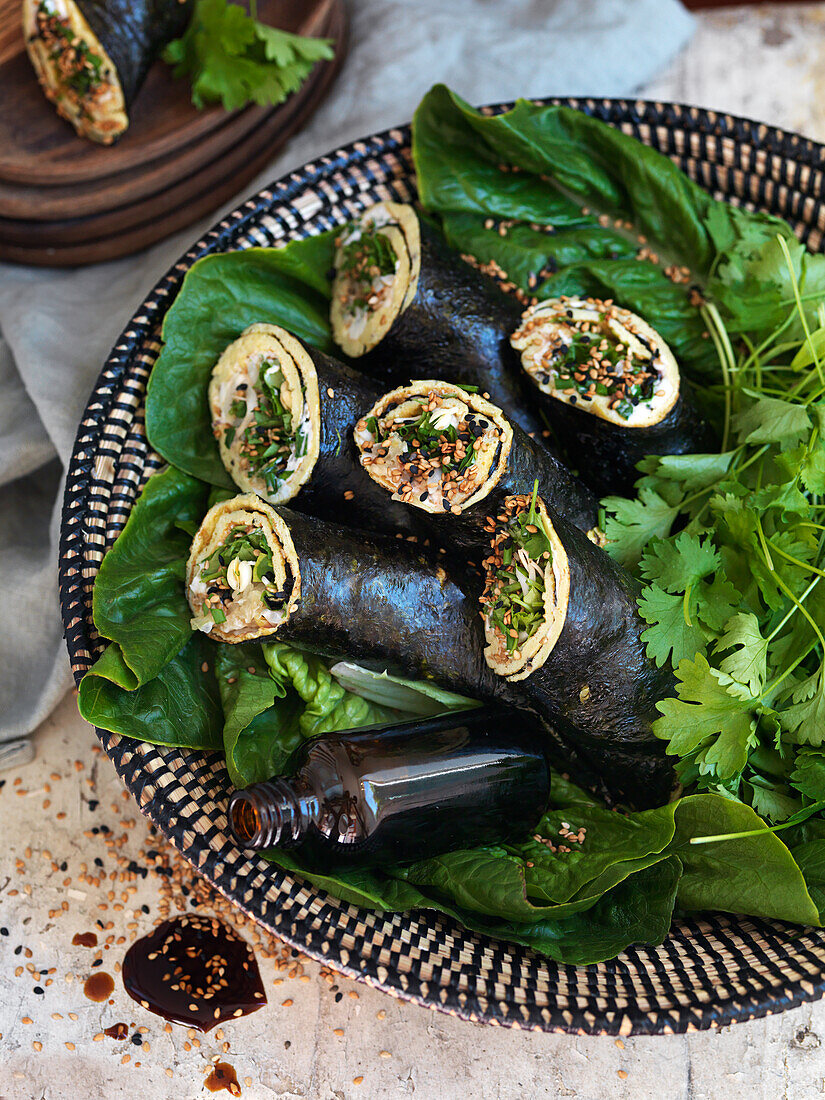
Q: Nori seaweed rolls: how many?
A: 7